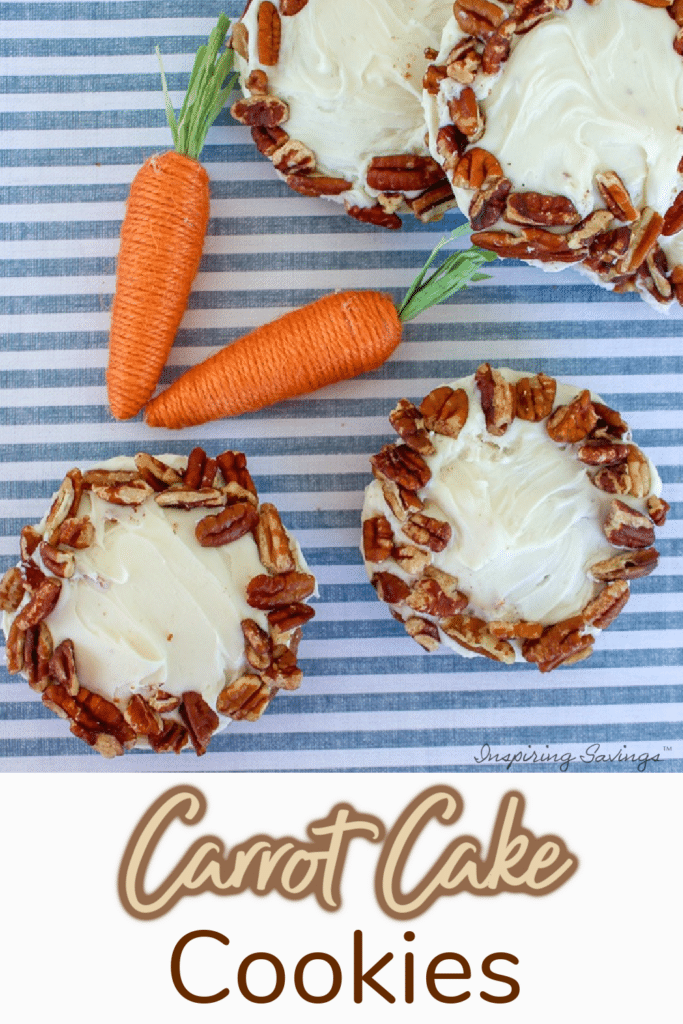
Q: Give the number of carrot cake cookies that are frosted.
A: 4